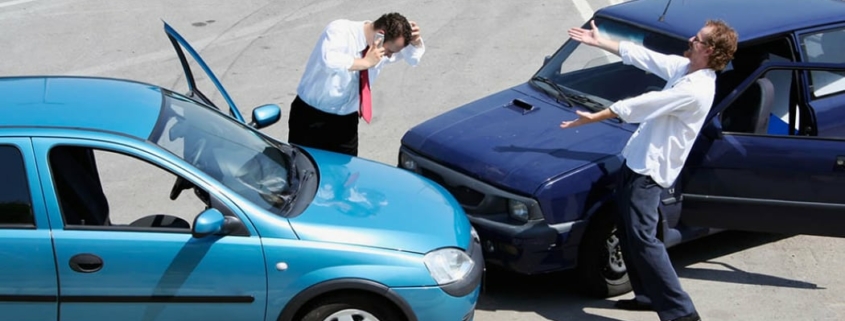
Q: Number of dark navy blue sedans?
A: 1